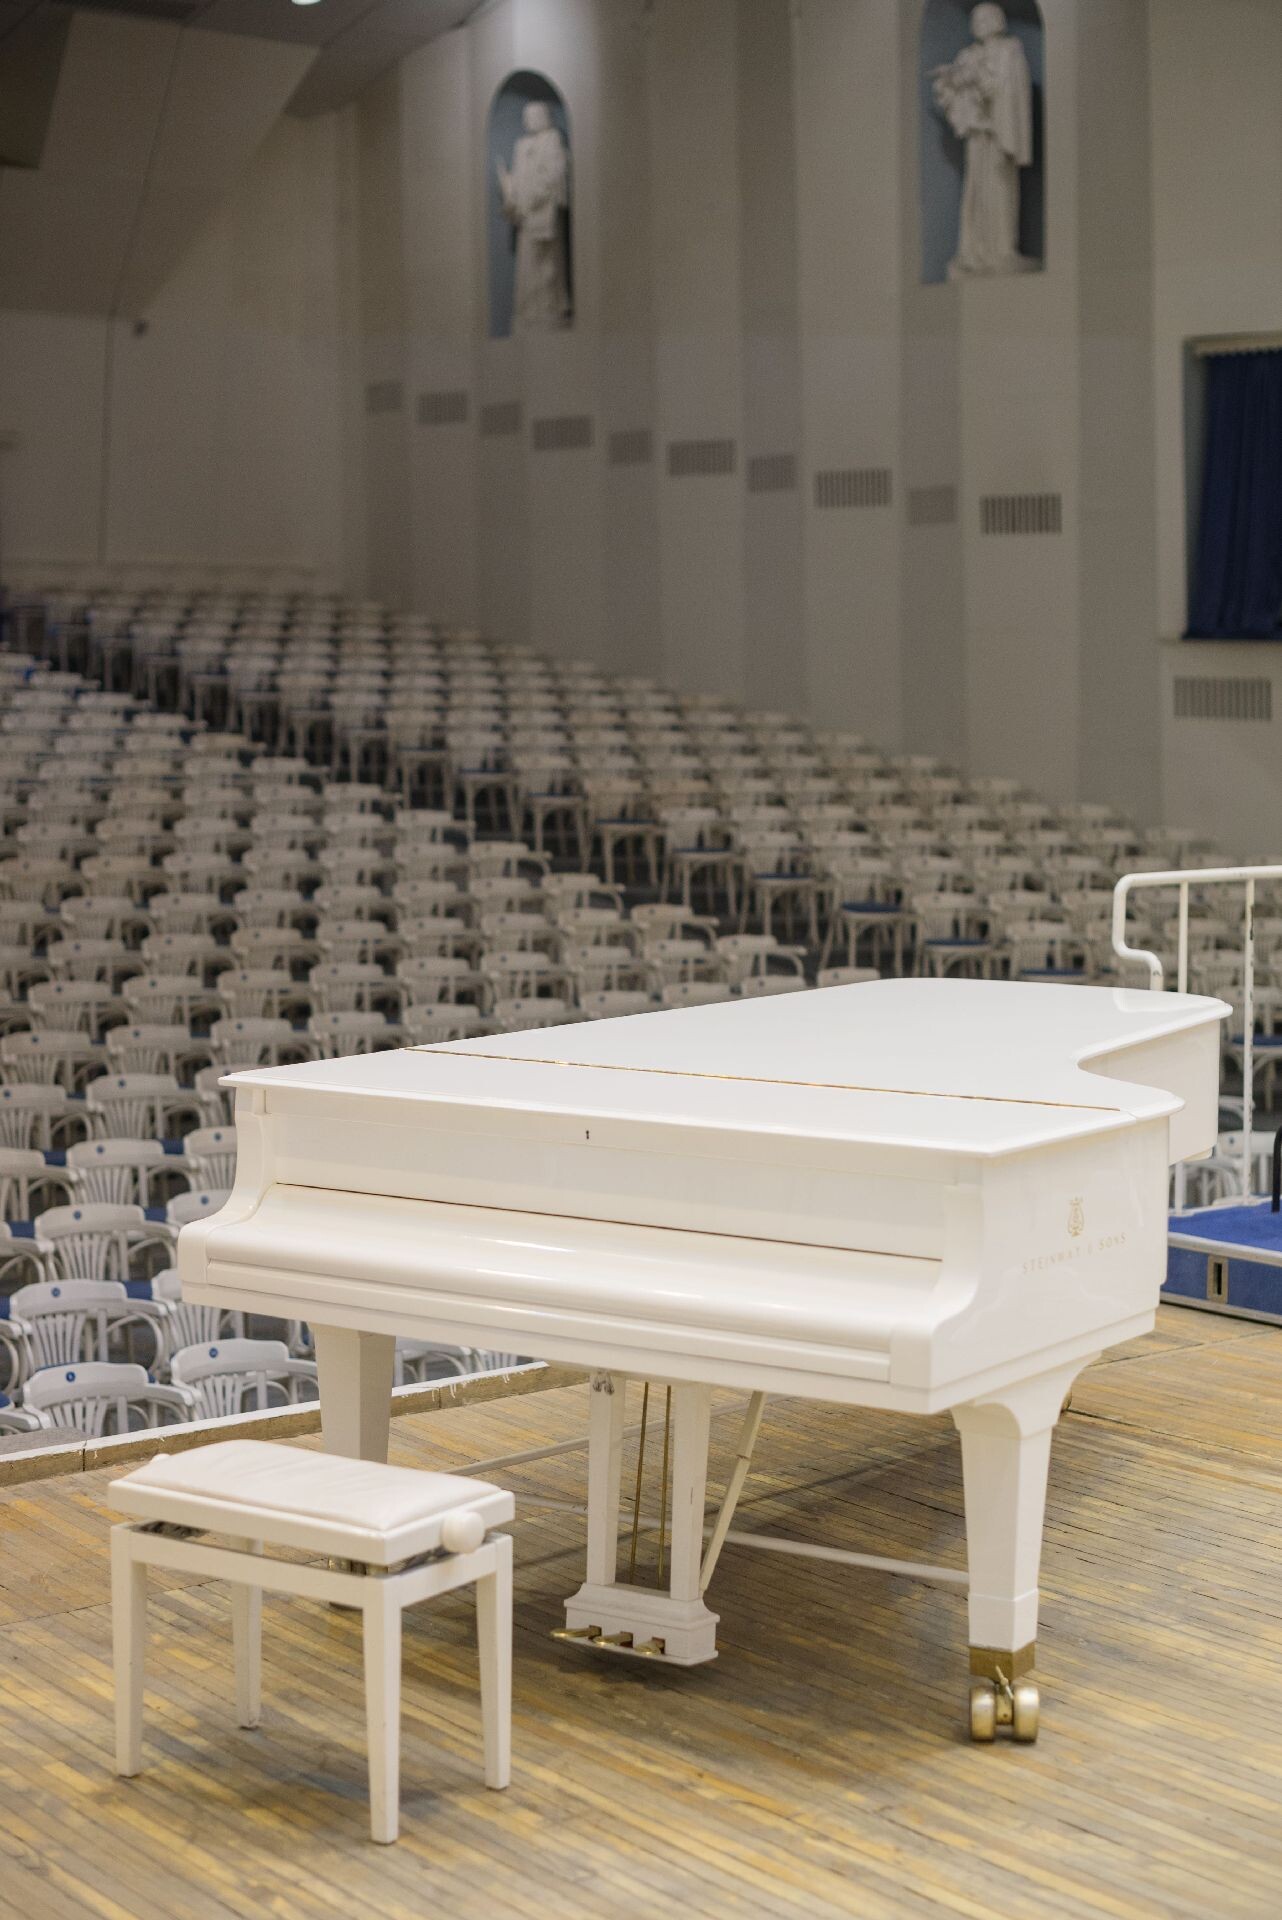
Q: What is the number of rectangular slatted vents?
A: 11